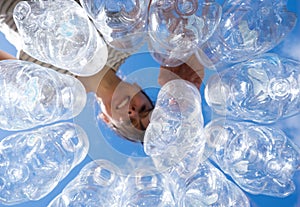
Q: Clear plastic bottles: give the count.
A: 12